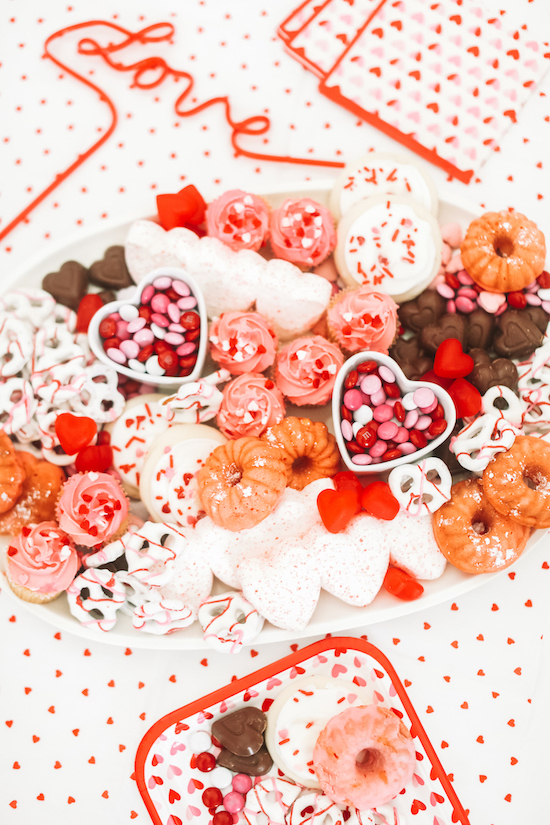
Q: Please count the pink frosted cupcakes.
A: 8